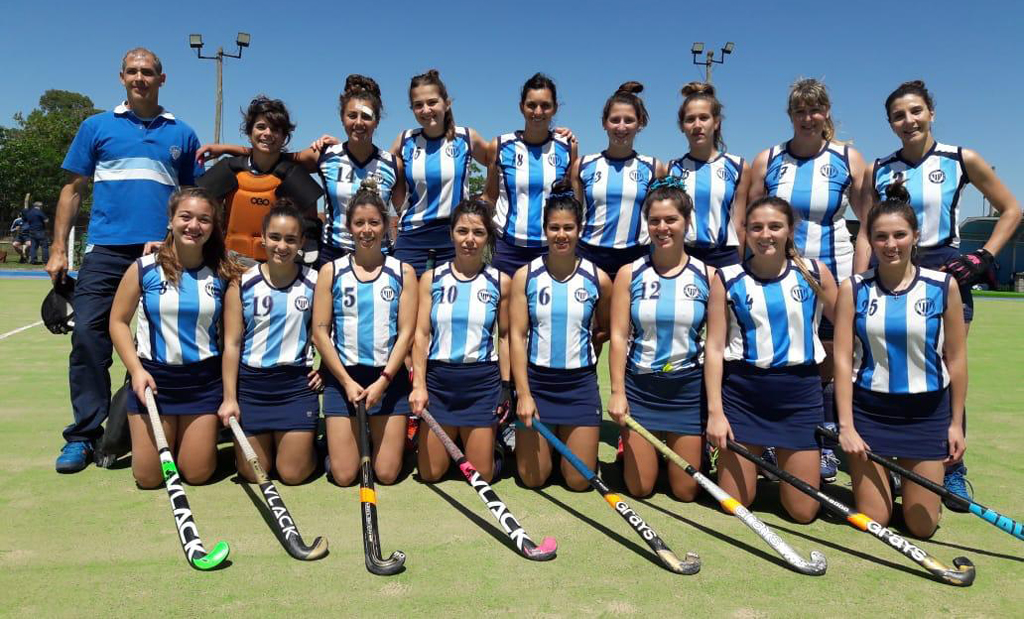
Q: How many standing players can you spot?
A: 8